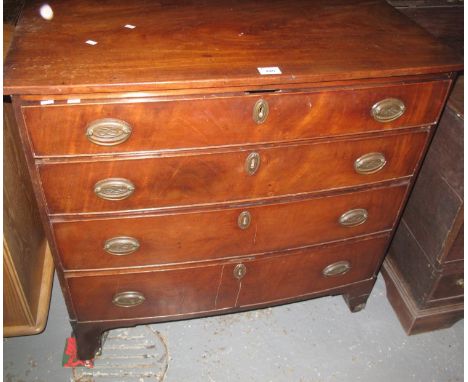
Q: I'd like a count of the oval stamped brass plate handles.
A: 8